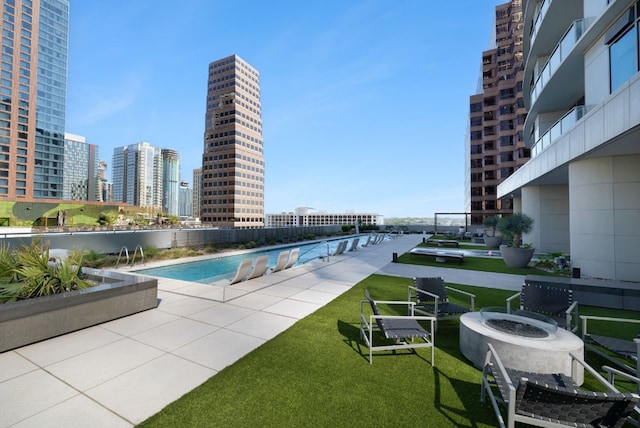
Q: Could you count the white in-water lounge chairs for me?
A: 11